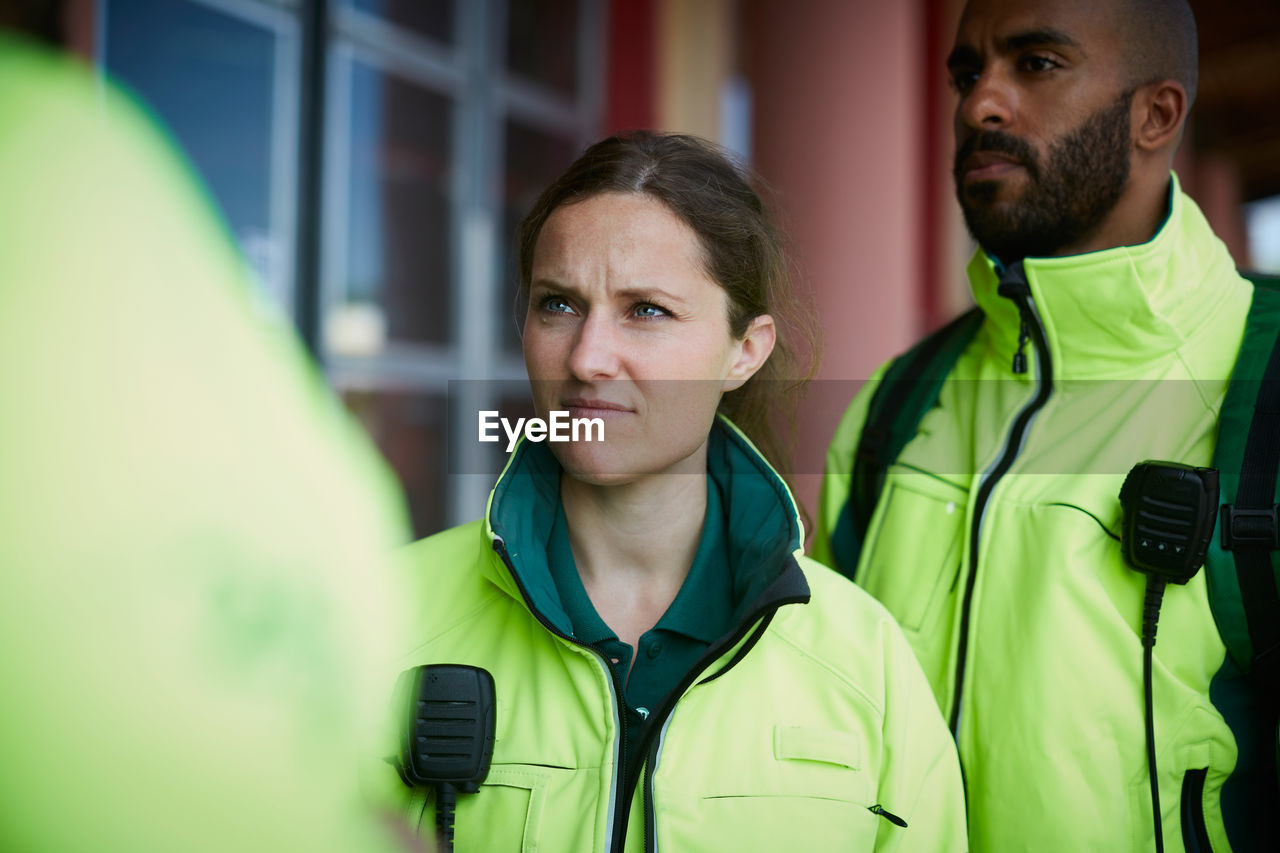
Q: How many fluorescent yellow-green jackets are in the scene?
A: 3